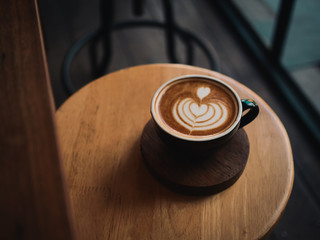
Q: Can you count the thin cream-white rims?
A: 1